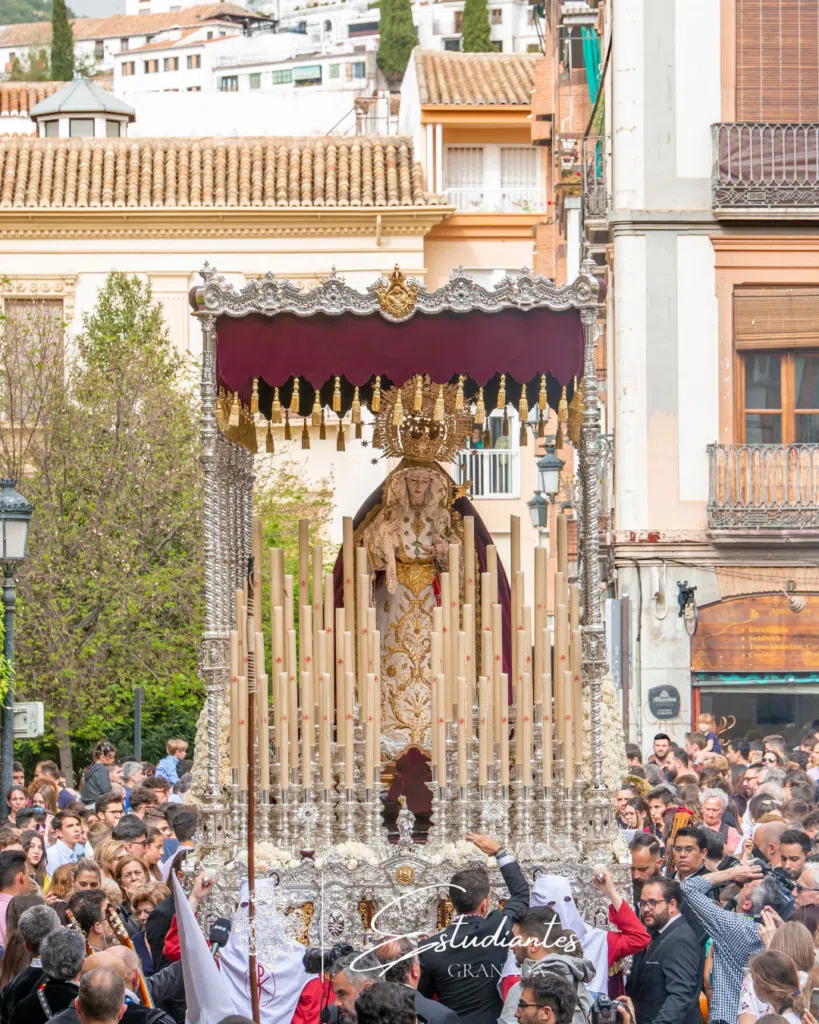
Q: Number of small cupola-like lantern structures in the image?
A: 1